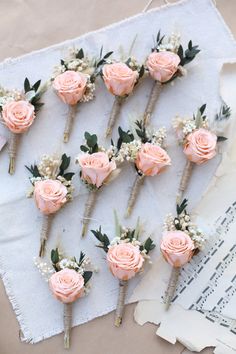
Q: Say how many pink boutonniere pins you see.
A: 11